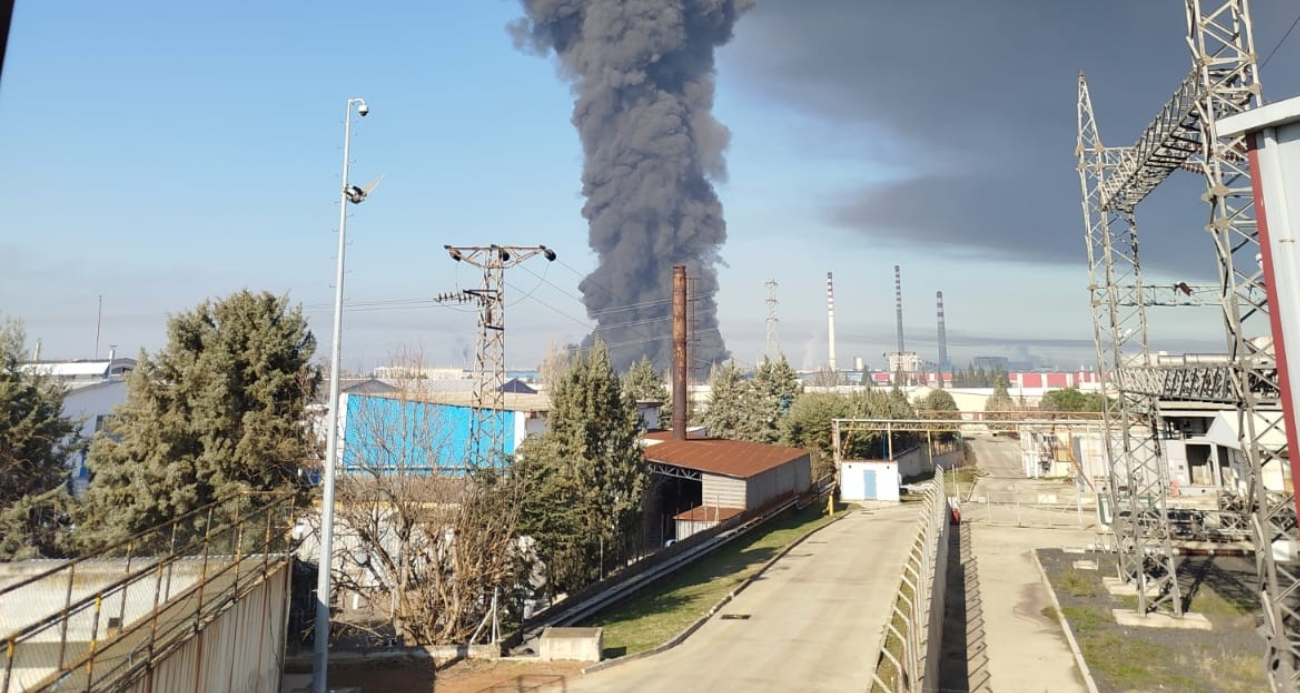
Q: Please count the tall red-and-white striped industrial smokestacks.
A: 3